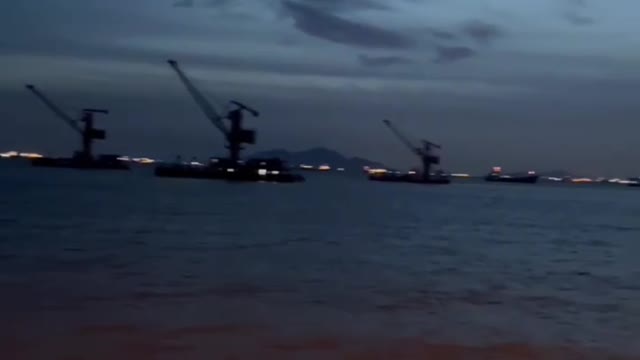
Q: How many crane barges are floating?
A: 3